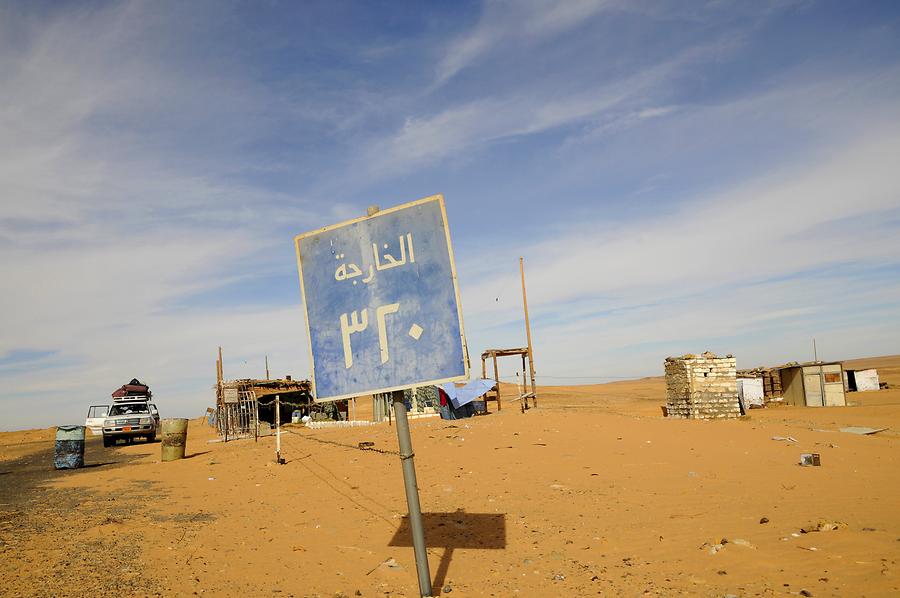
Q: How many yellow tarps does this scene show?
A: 0